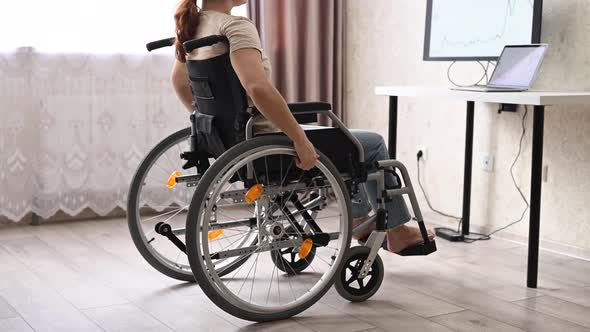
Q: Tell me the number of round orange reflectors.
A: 4